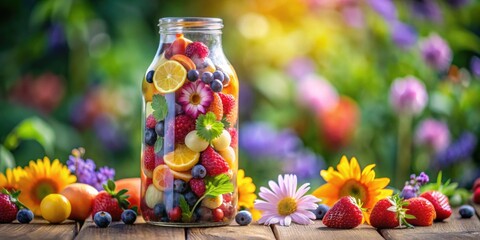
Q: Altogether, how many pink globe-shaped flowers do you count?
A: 3